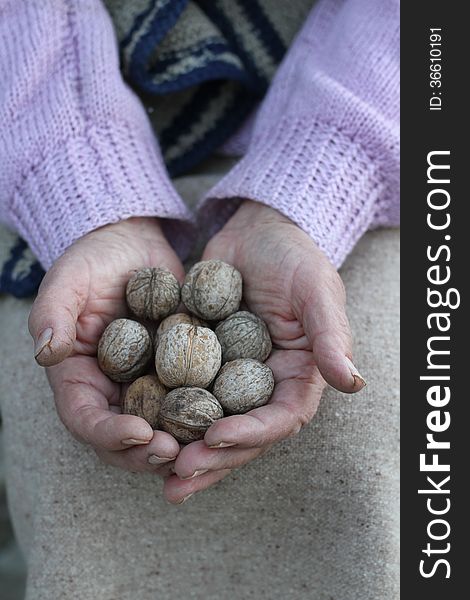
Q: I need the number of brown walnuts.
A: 9